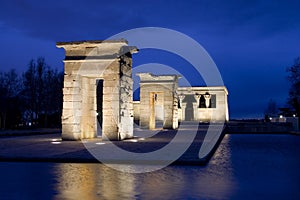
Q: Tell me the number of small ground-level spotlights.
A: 5